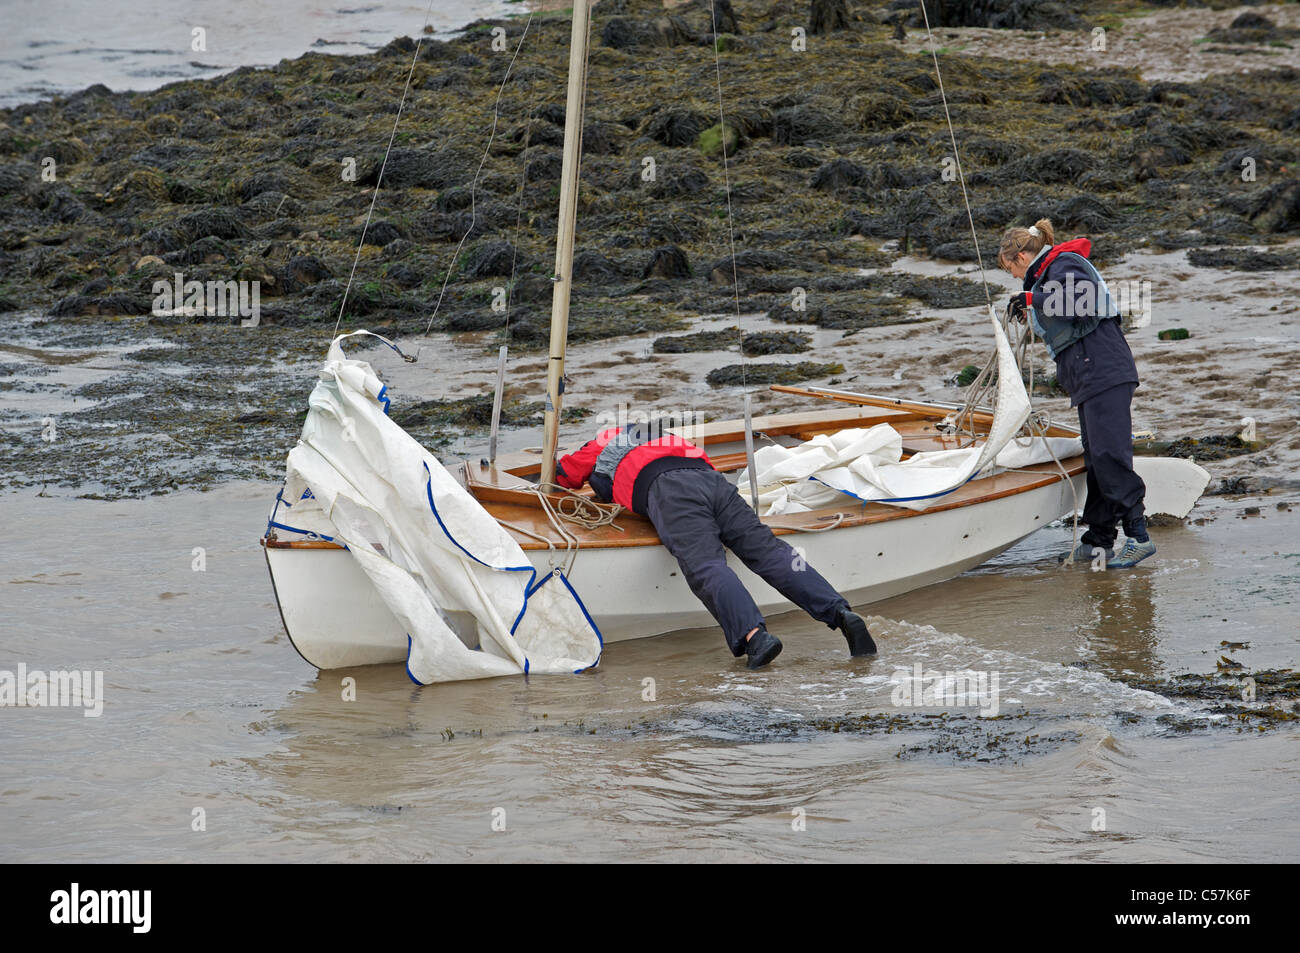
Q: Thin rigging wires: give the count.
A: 5